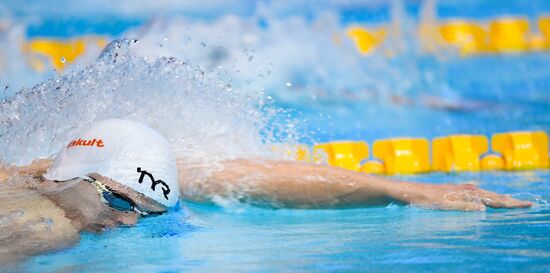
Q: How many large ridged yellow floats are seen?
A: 4